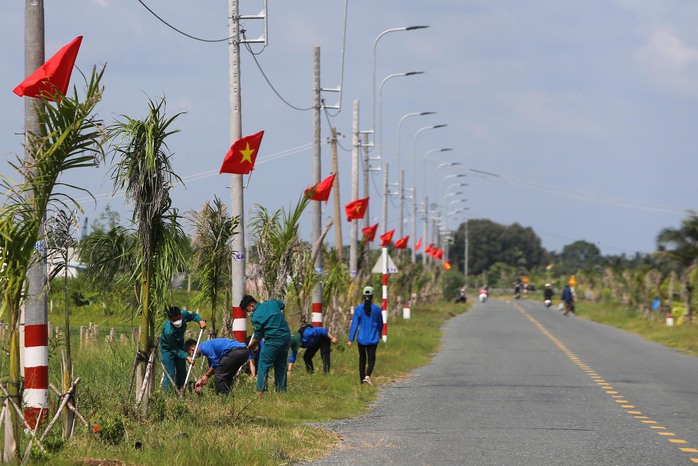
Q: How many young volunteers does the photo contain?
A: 6